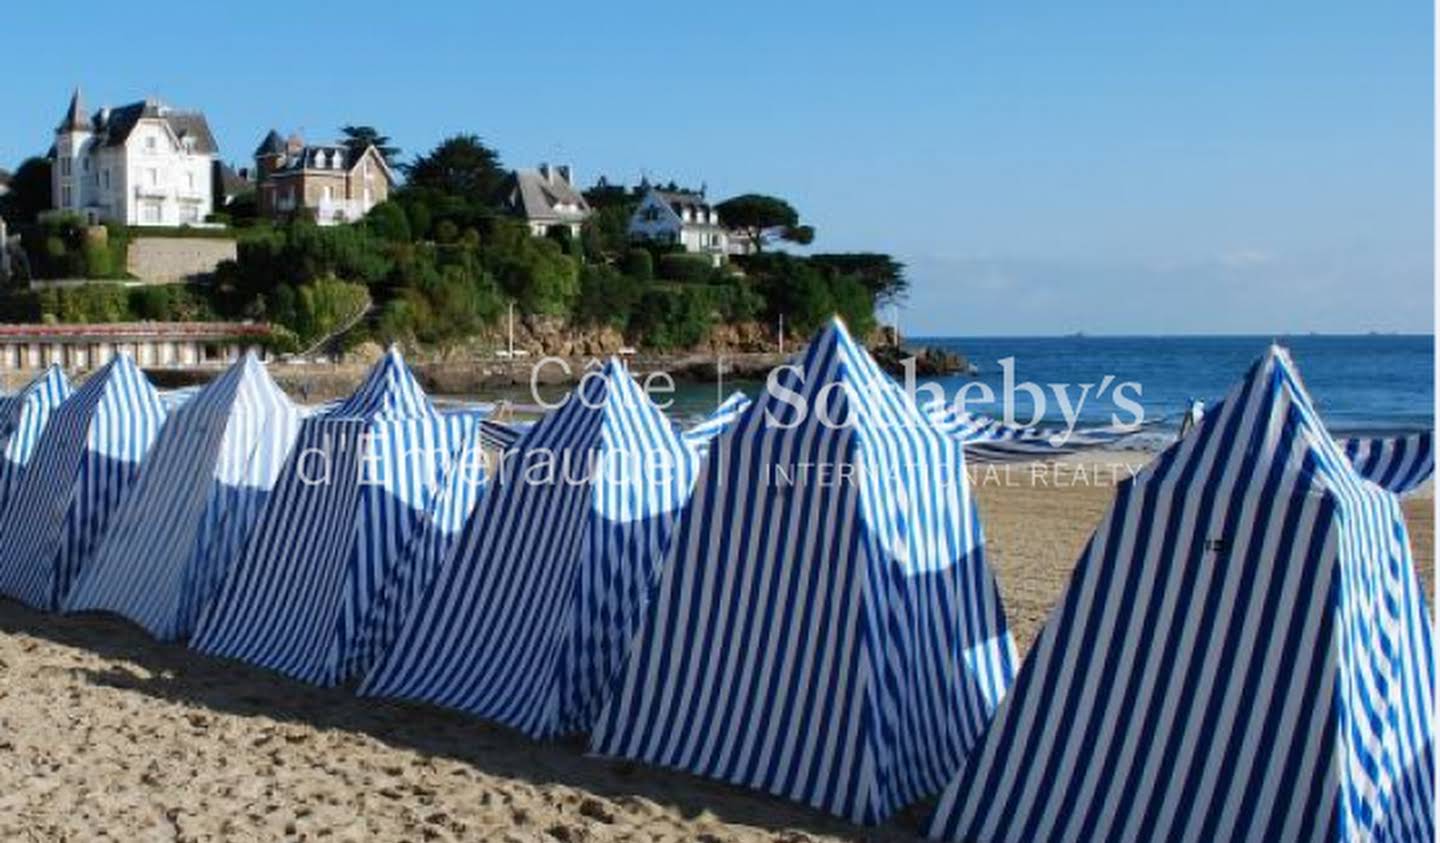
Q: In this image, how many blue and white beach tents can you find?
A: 7